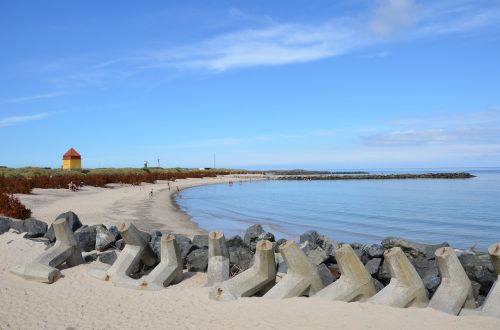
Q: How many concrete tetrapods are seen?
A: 10